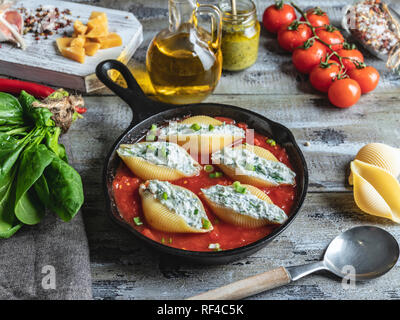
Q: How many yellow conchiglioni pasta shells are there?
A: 7